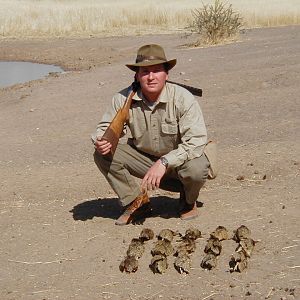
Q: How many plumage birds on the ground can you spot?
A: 15